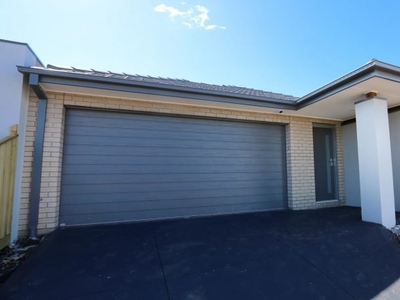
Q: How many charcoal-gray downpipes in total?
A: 1